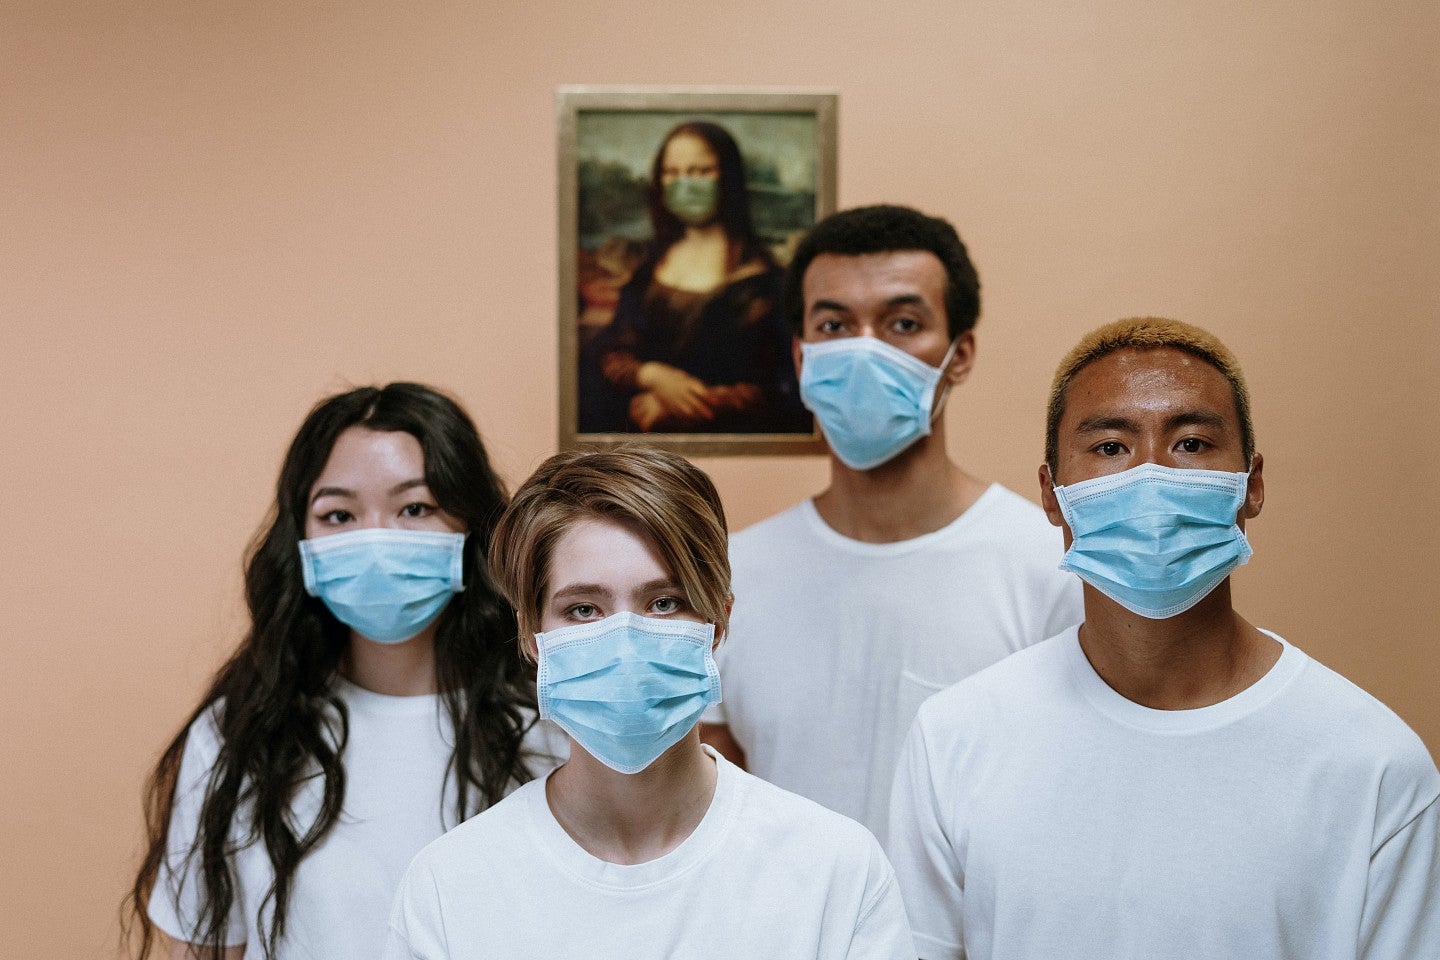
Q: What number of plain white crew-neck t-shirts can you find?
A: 4